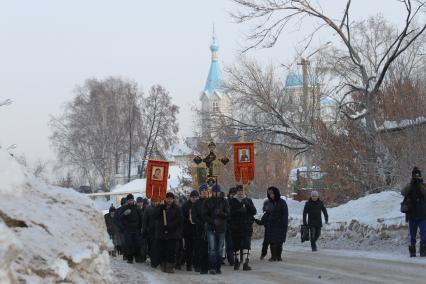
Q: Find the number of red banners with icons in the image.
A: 2